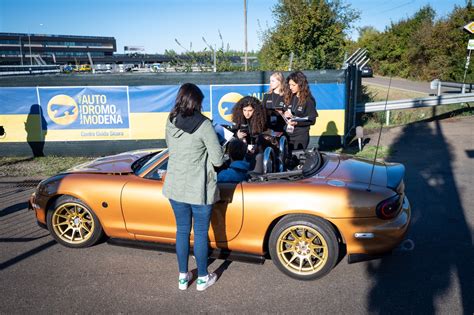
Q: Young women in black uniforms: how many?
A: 3